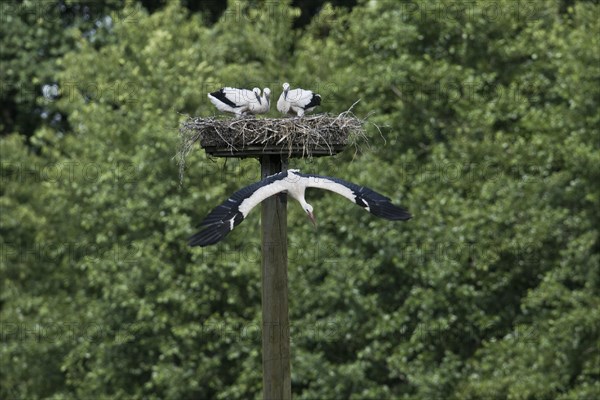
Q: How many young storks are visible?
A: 3